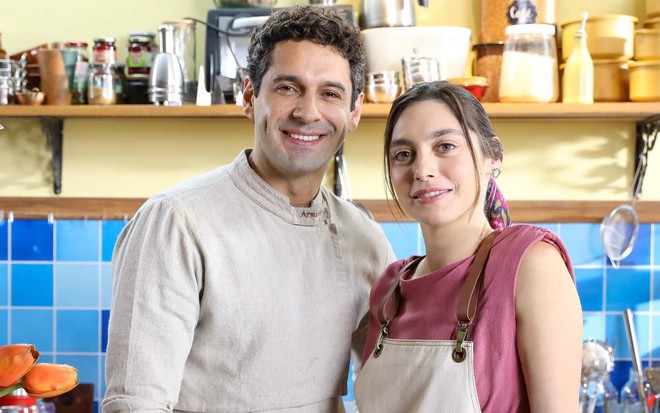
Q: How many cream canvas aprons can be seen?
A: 1